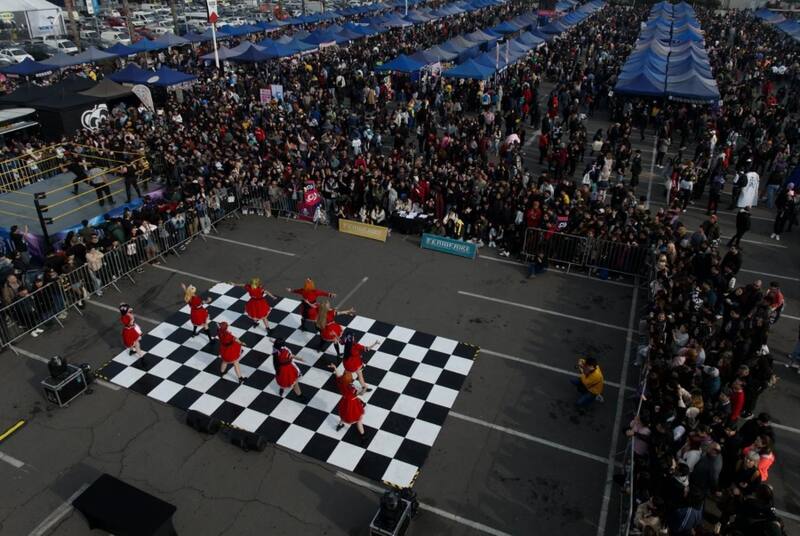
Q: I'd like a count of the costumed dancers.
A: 9